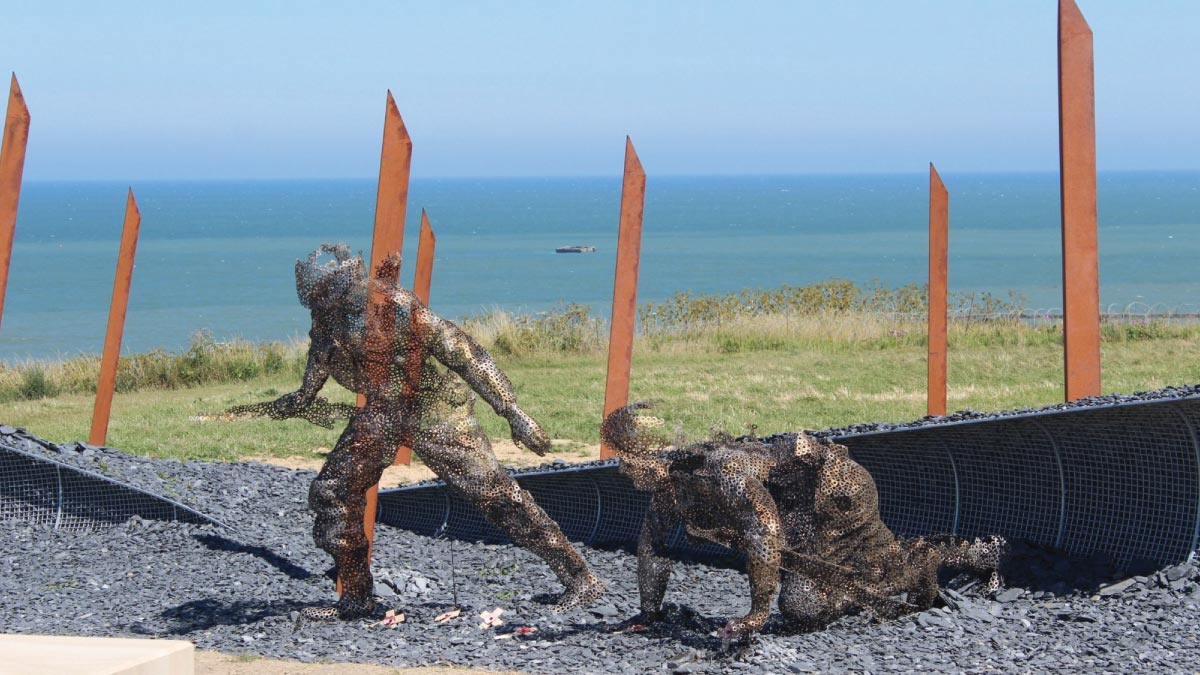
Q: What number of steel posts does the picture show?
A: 7